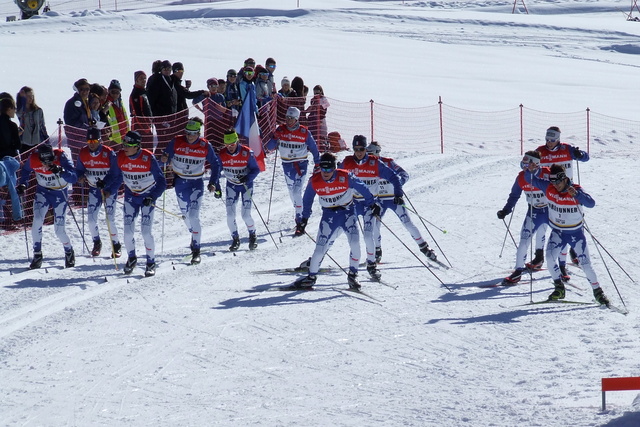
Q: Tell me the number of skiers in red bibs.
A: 12